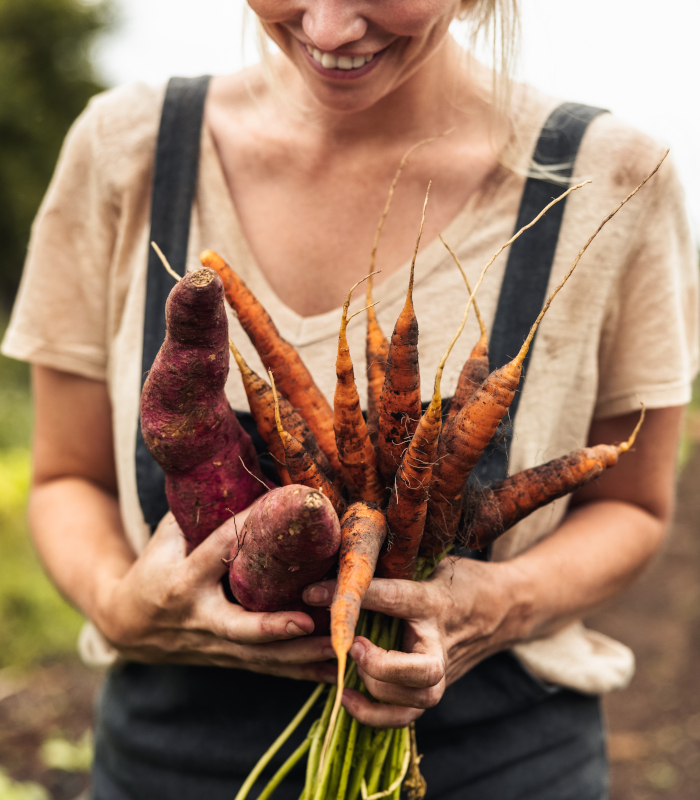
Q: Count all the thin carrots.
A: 11